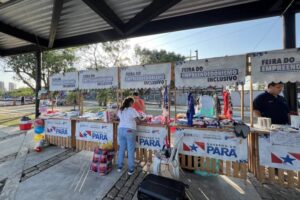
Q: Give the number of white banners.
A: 10